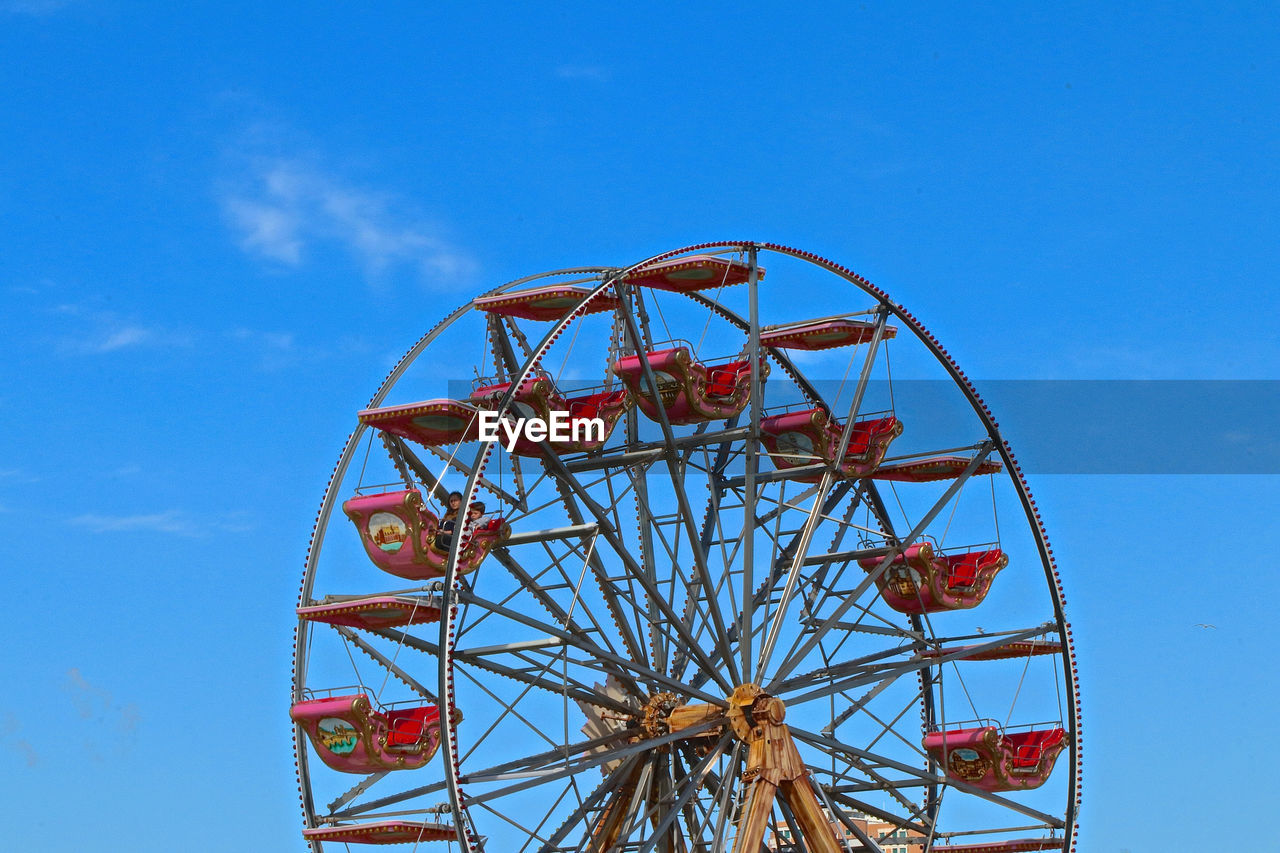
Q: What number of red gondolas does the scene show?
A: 7